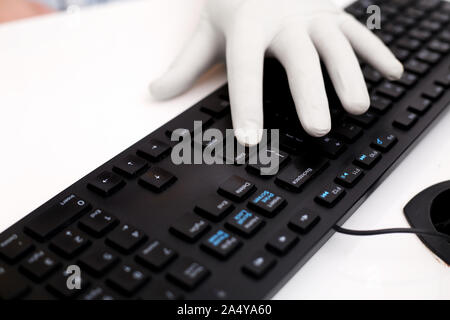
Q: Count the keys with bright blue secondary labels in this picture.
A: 7